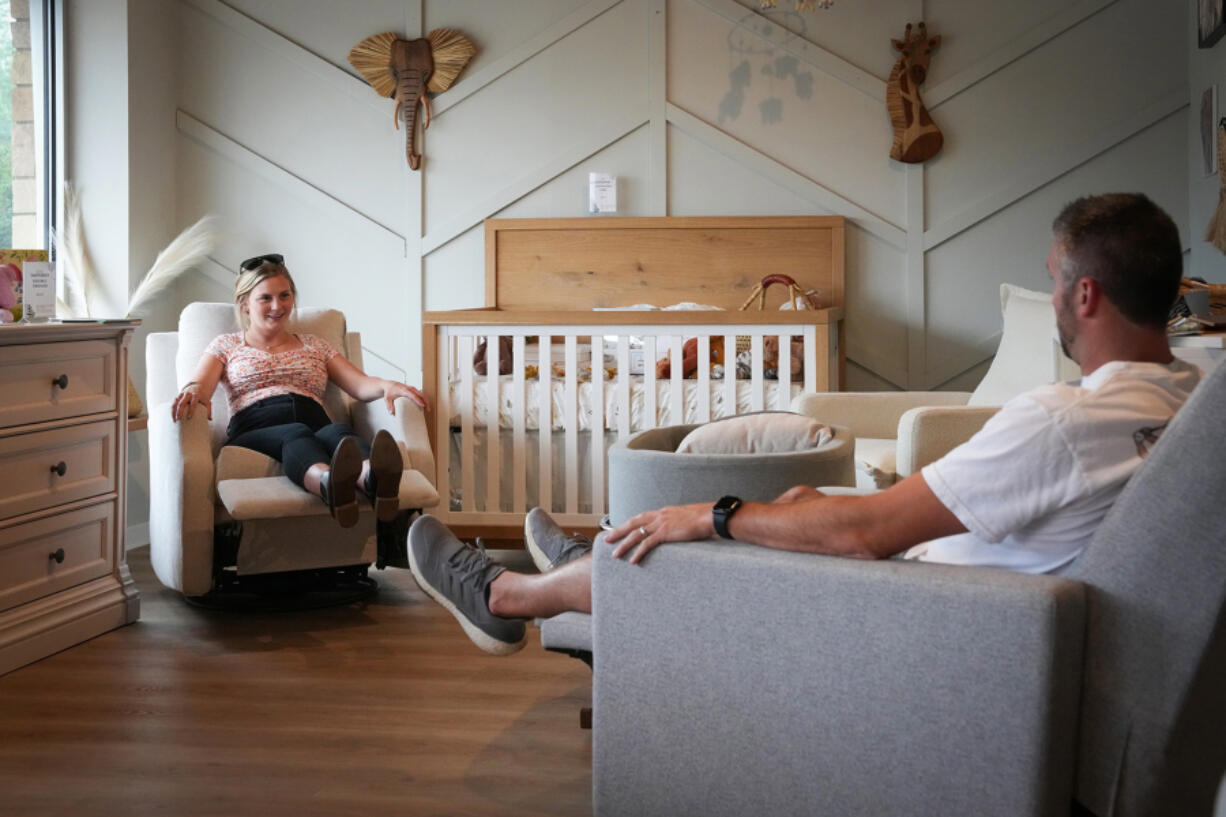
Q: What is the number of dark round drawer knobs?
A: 3